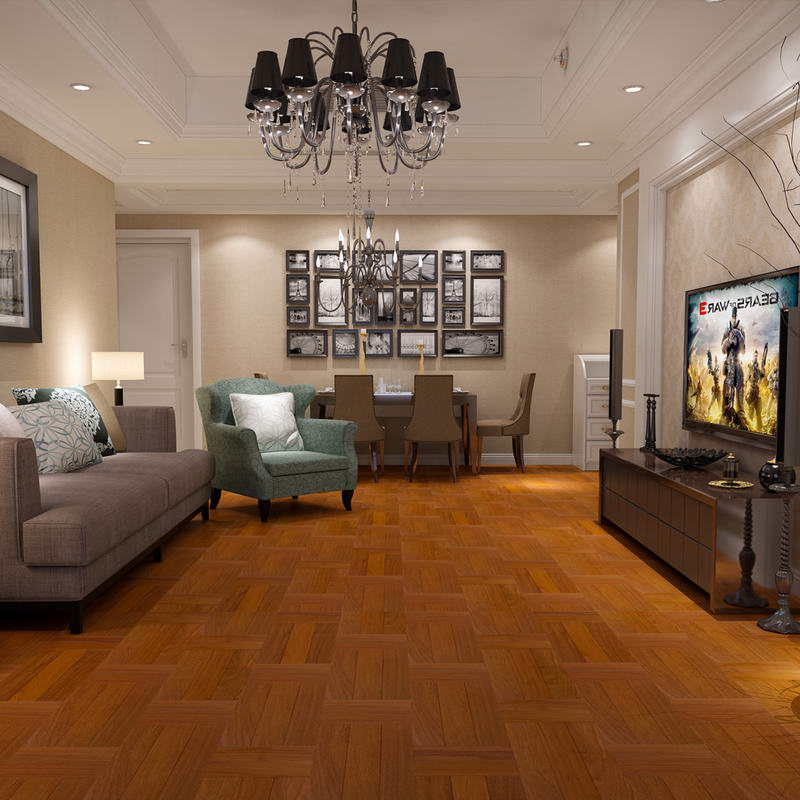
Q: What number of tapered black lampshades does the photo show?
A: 12